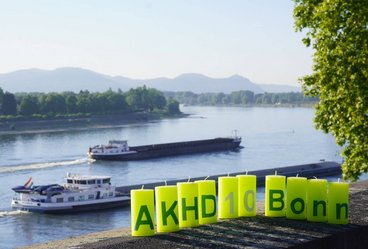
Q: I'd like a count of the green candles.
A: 10